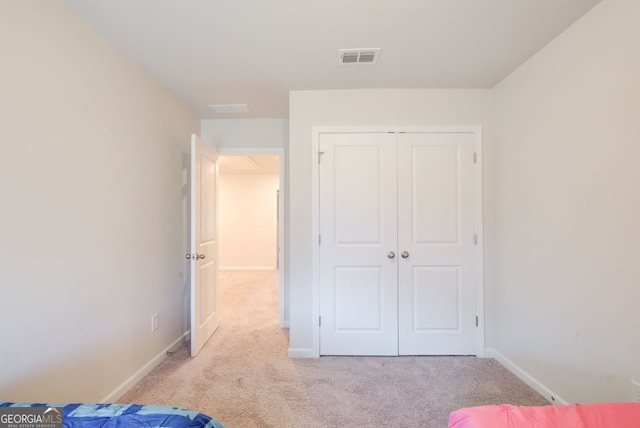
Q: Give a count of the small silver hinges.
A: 6